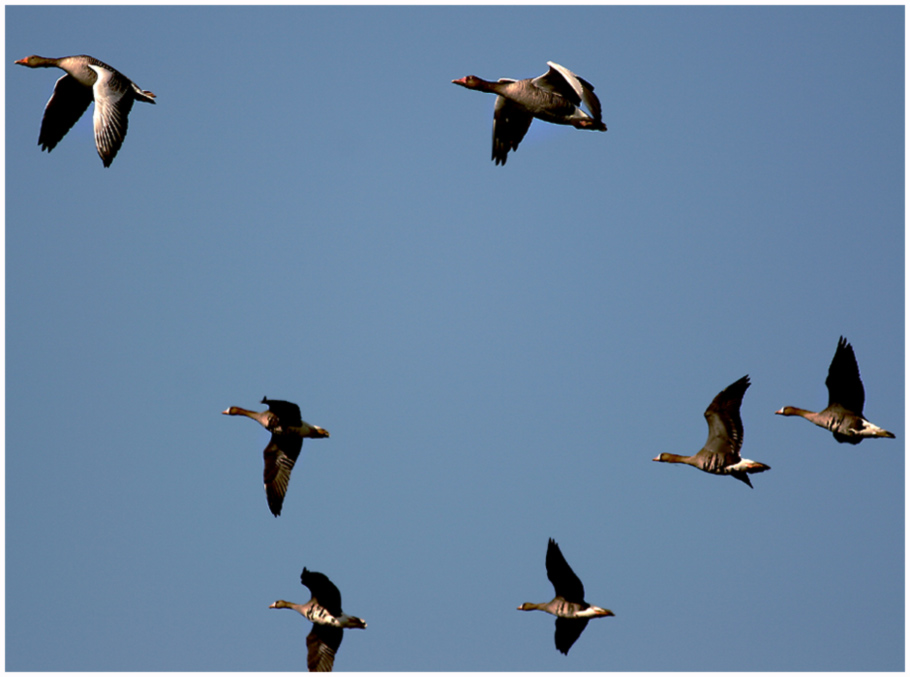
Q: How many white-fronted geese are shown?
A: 5